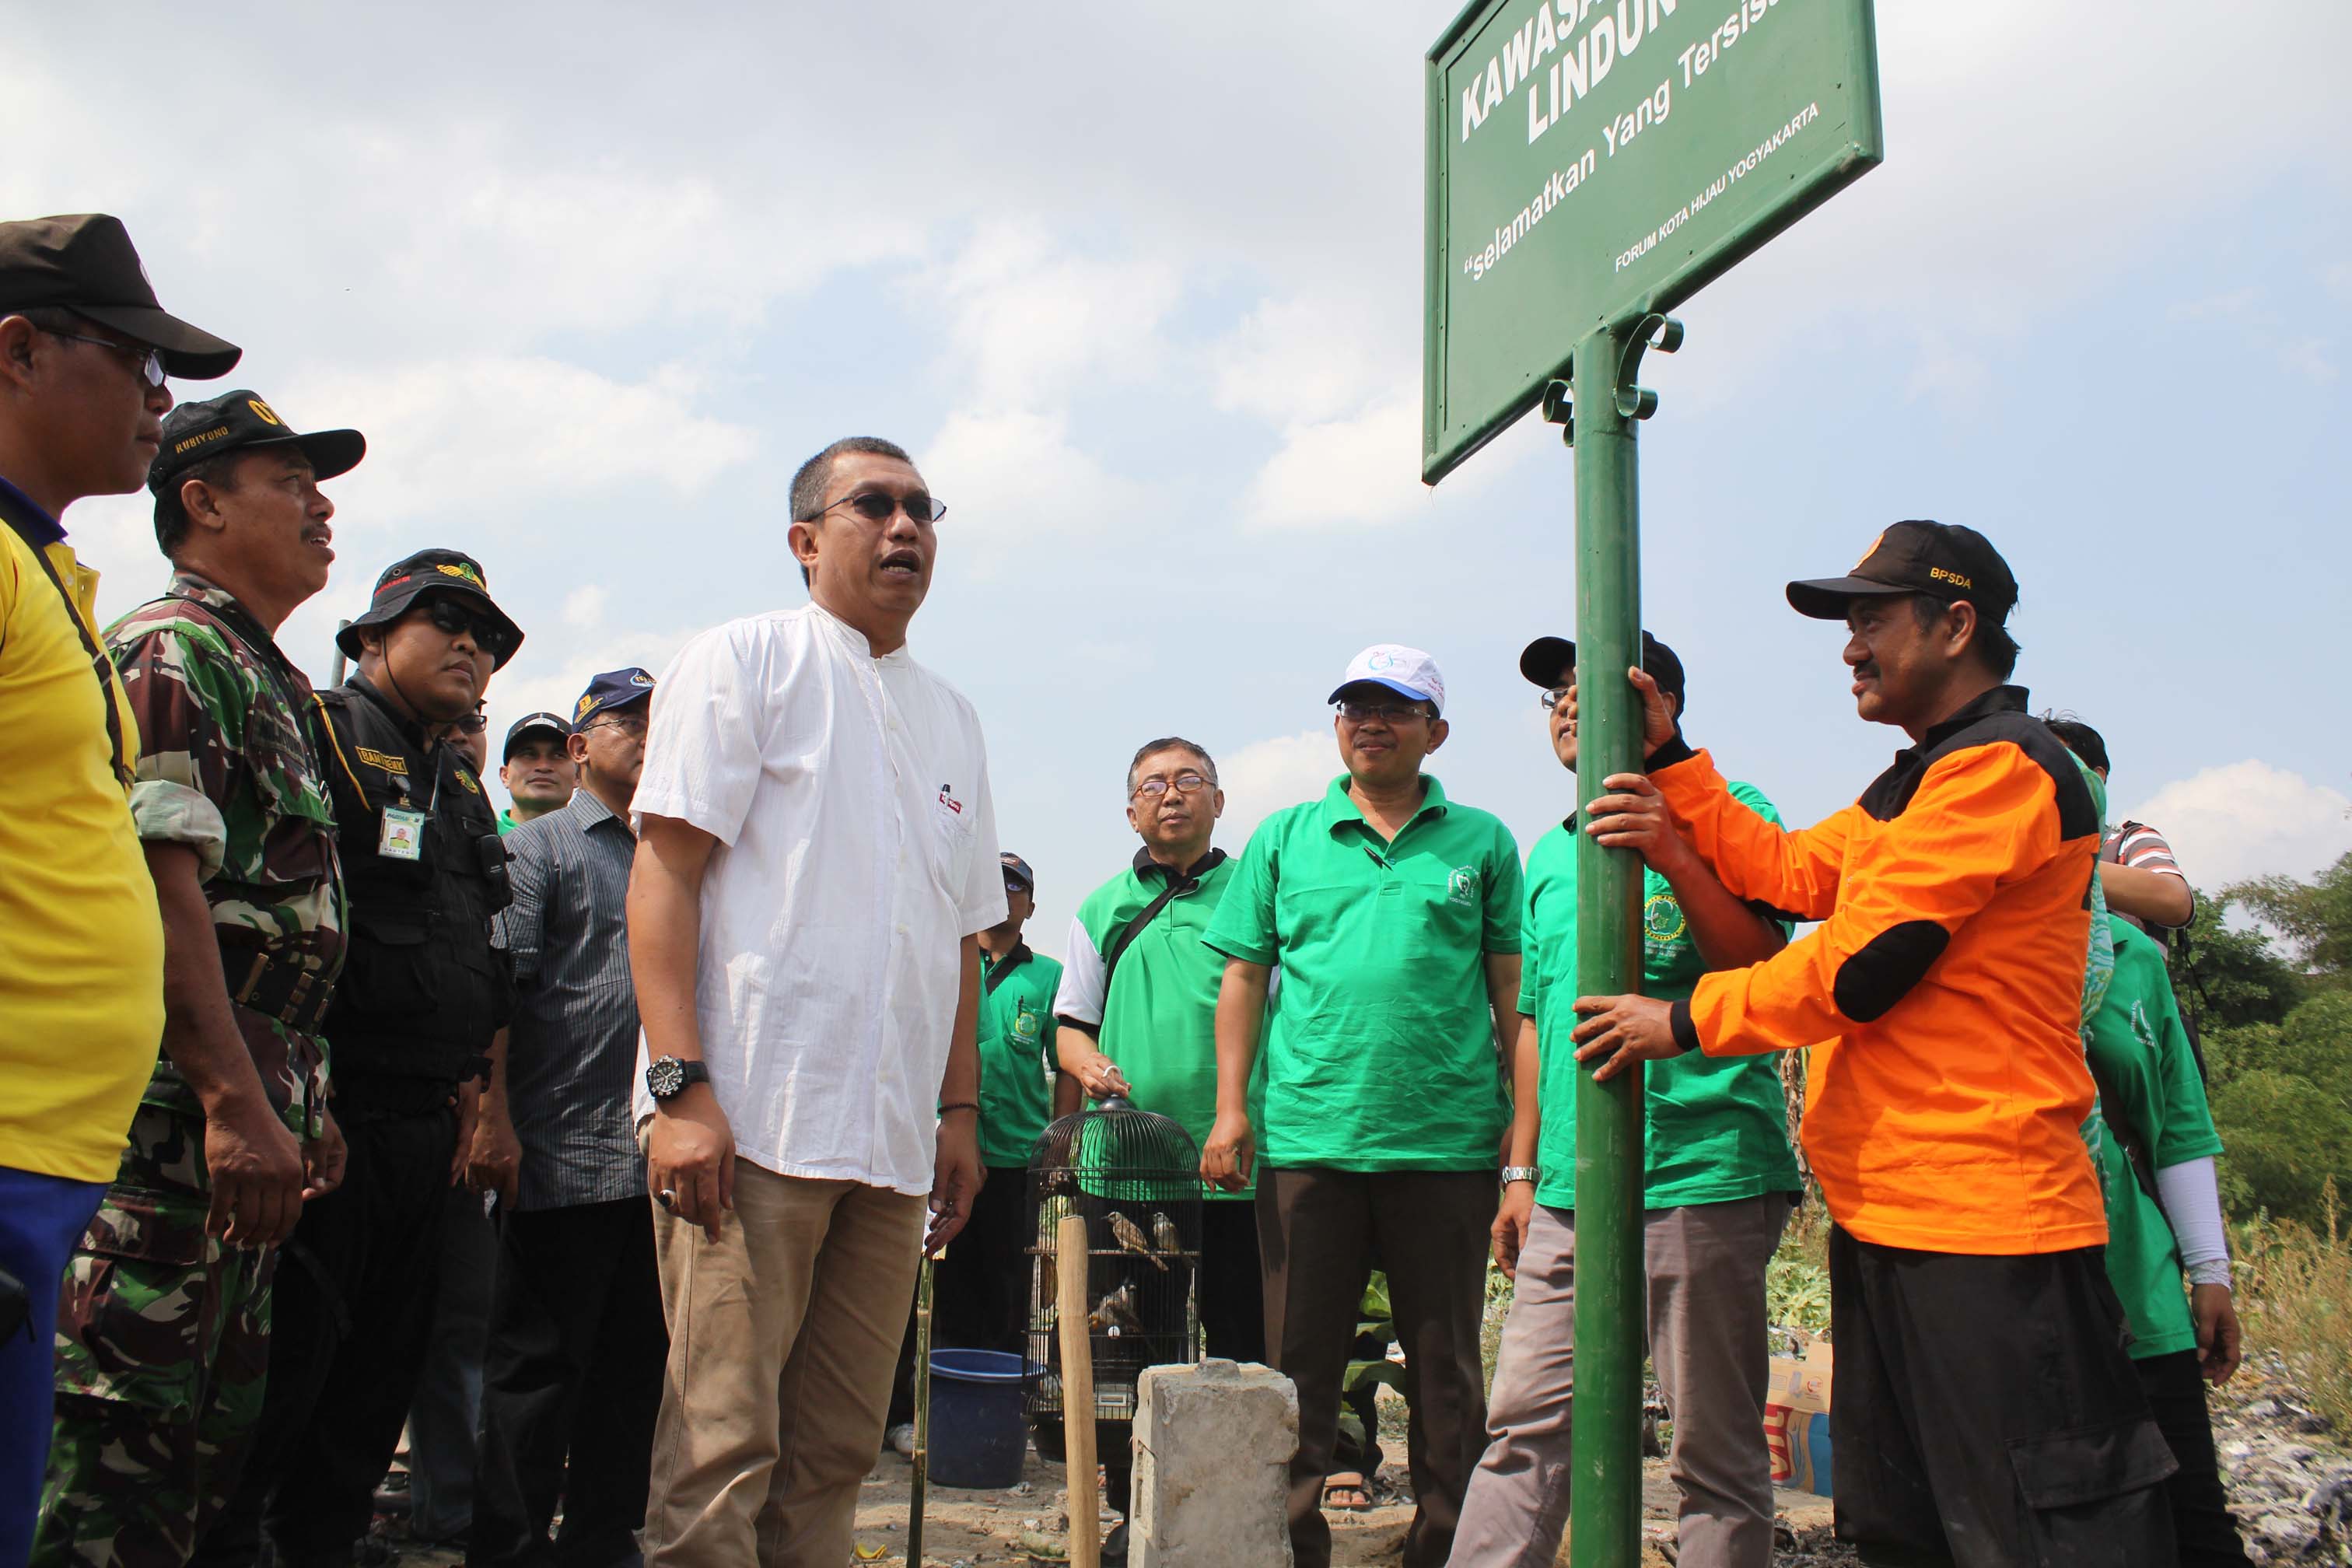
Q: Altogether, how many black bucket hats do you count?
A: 1